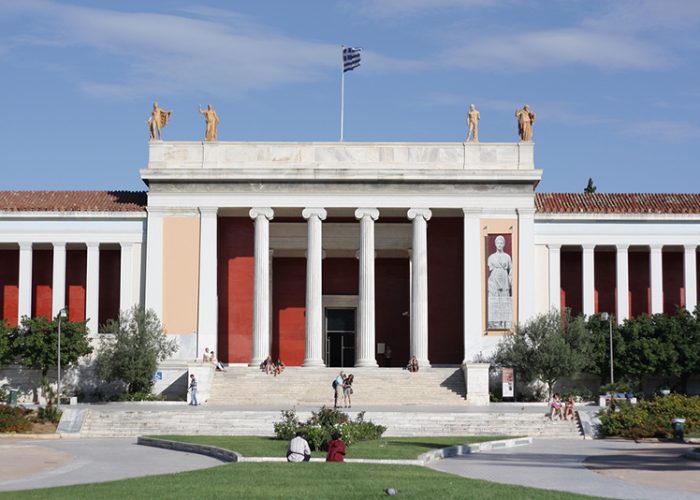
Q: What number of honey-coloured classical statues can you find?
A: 4